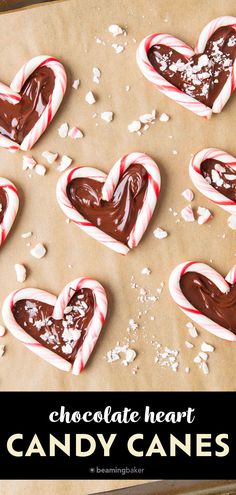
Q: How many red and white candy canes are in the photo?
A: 12